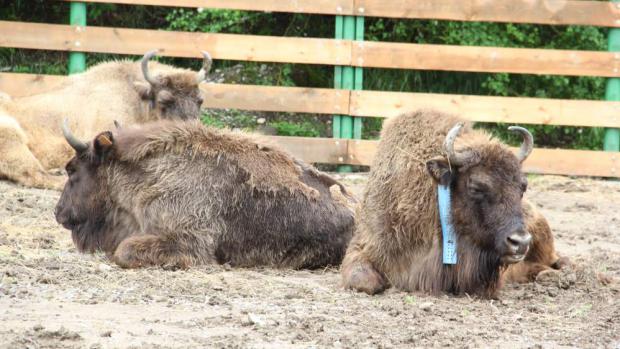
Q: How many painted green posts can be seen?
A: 3